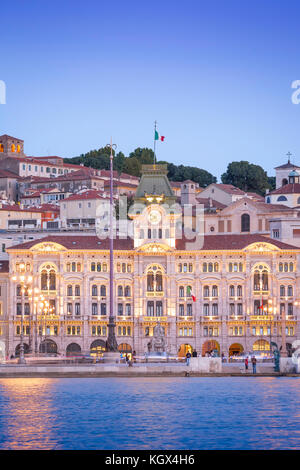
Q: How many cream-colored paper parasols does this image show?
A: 0